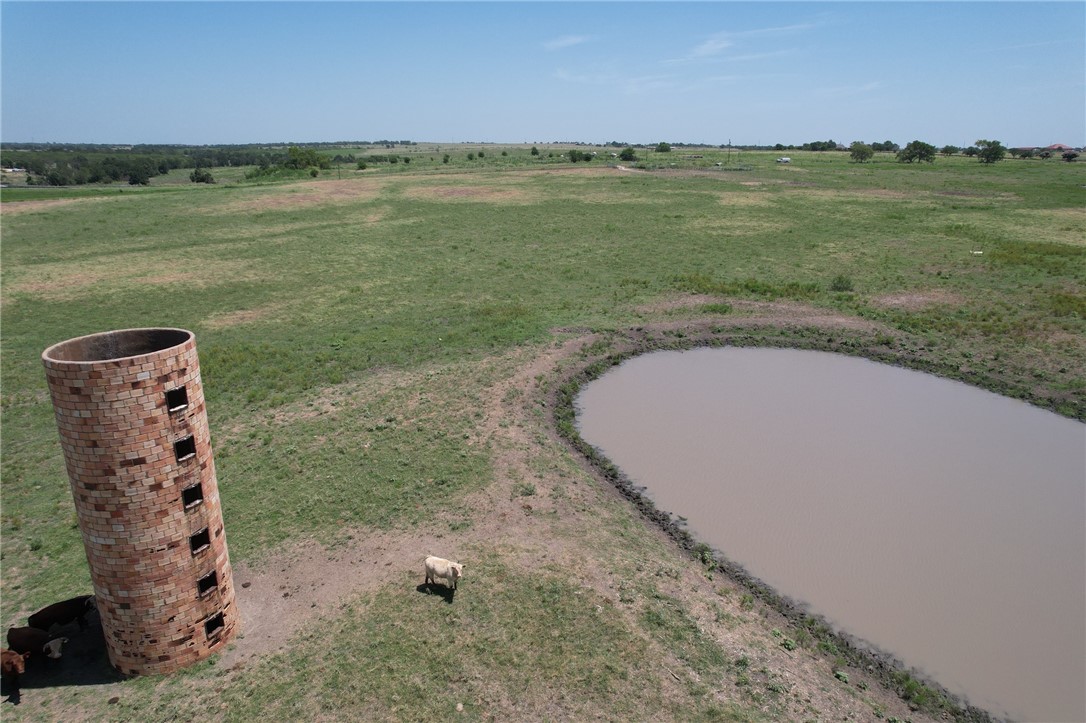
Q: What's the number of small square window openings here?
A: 6